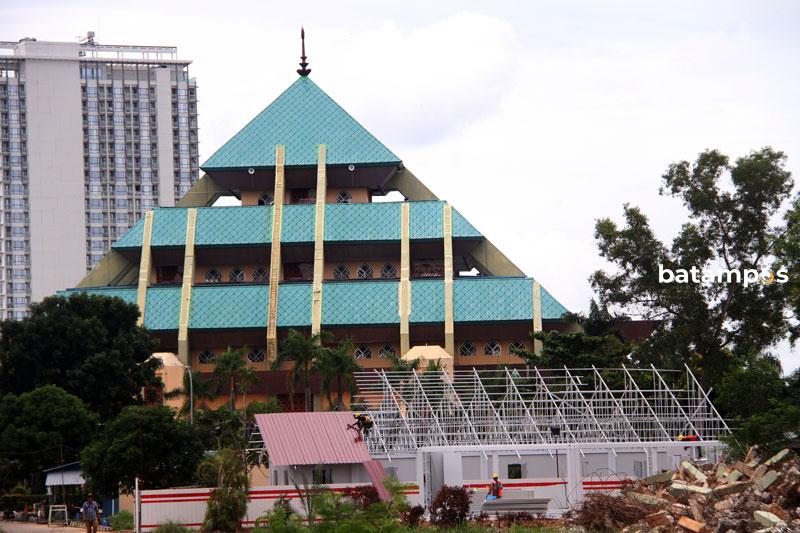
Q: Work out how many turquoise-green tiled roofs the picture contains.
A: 3